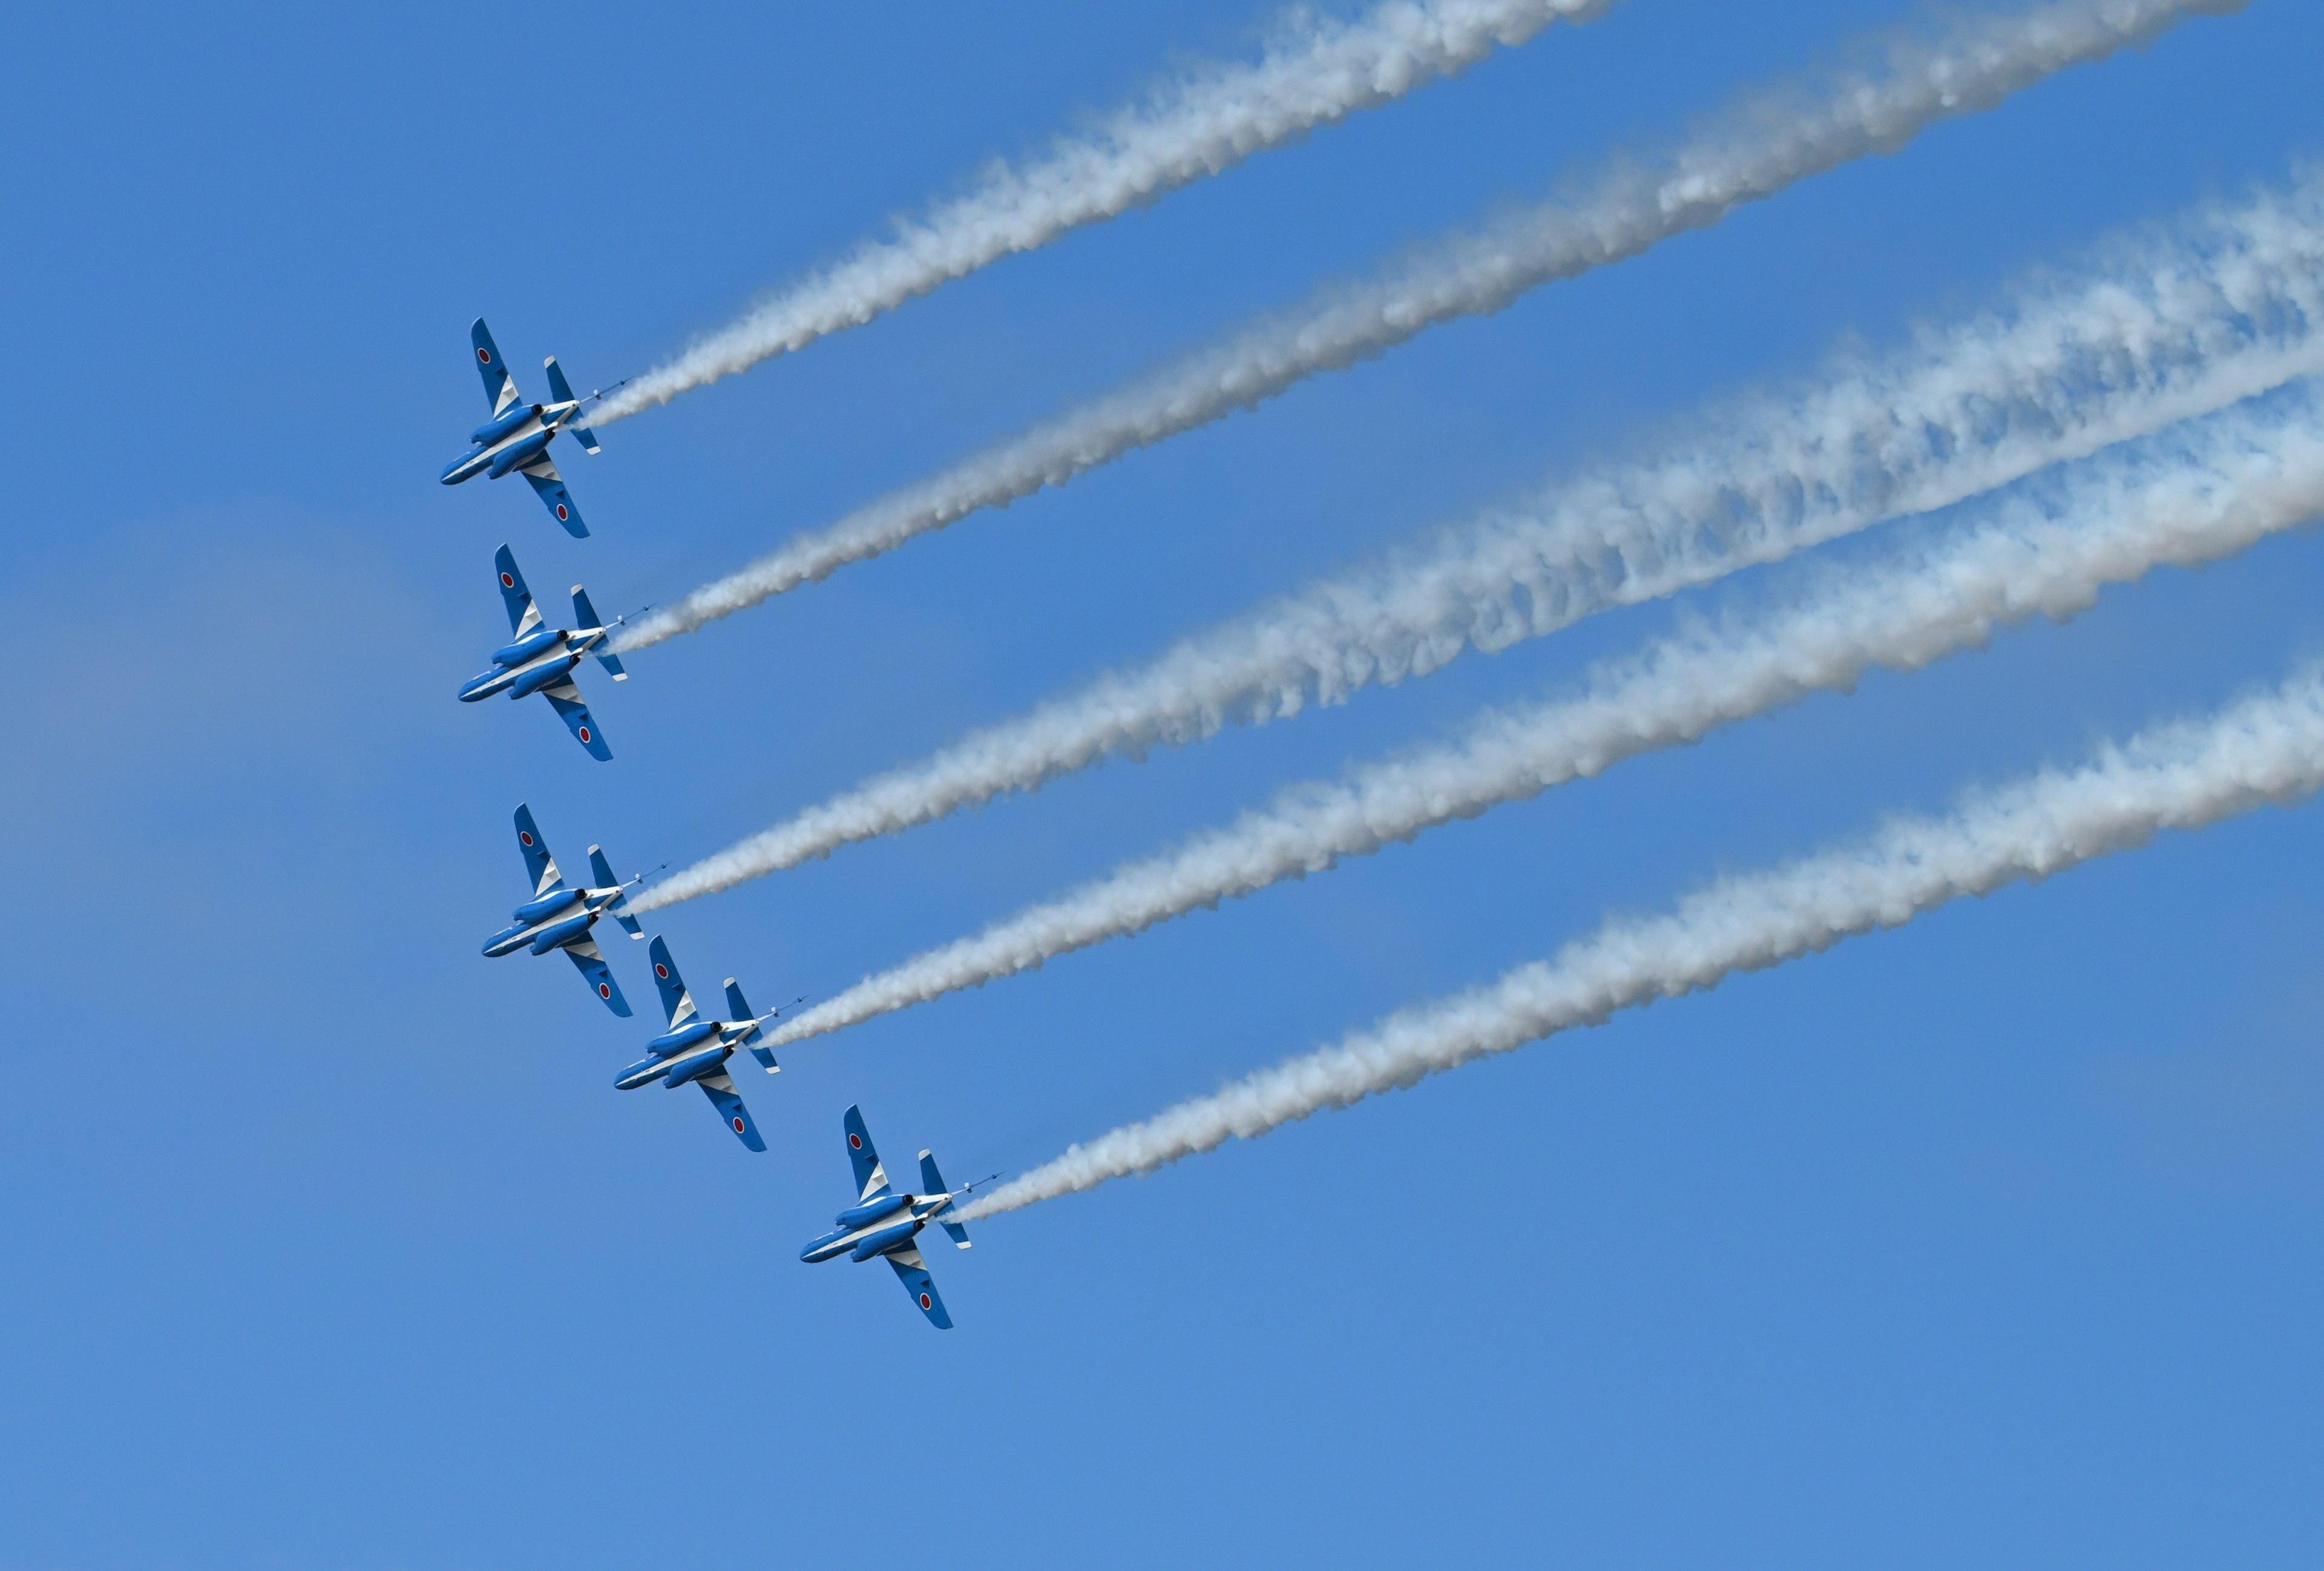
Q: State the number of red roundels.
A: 10